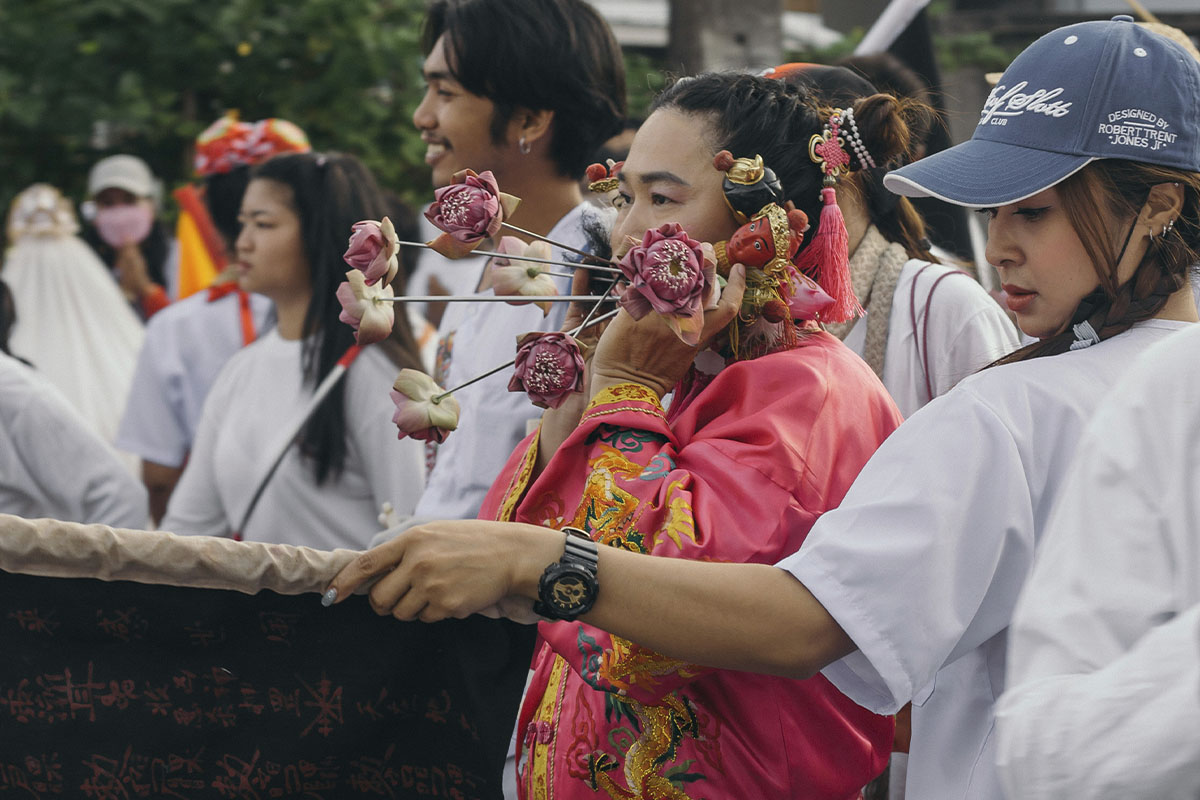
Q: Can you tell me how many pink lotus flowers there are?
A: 7